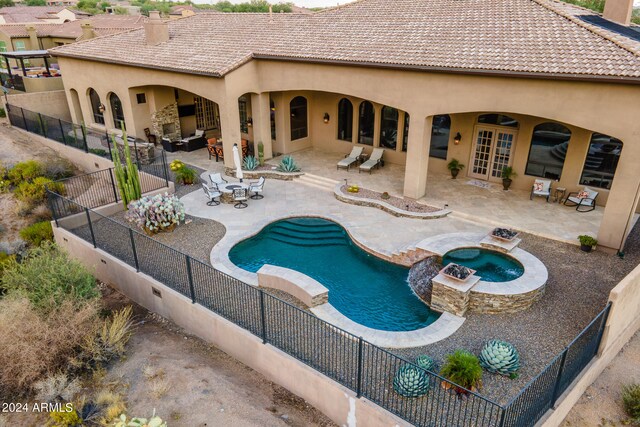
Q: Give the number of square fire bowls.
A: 2